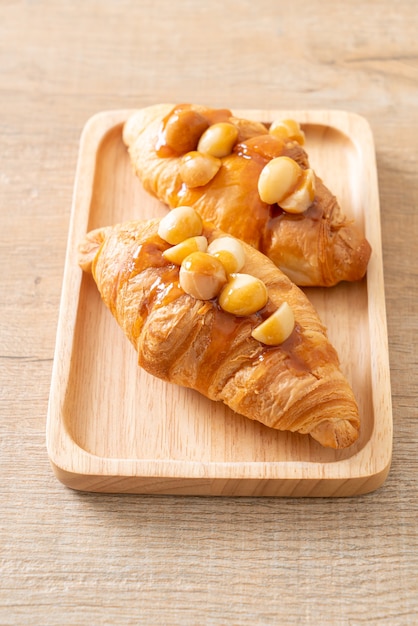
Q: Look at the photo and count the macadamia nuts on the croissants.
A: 12